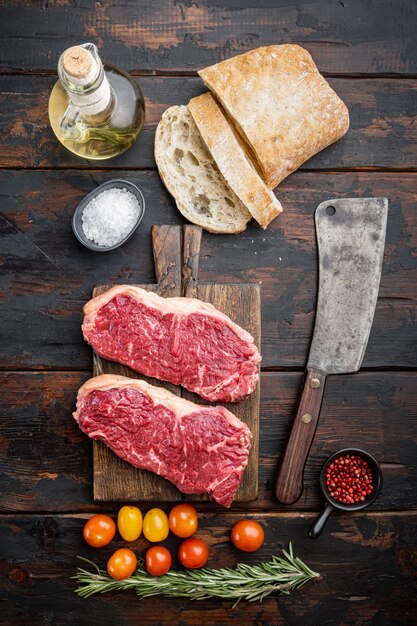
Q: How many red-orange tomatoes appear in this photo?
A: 6